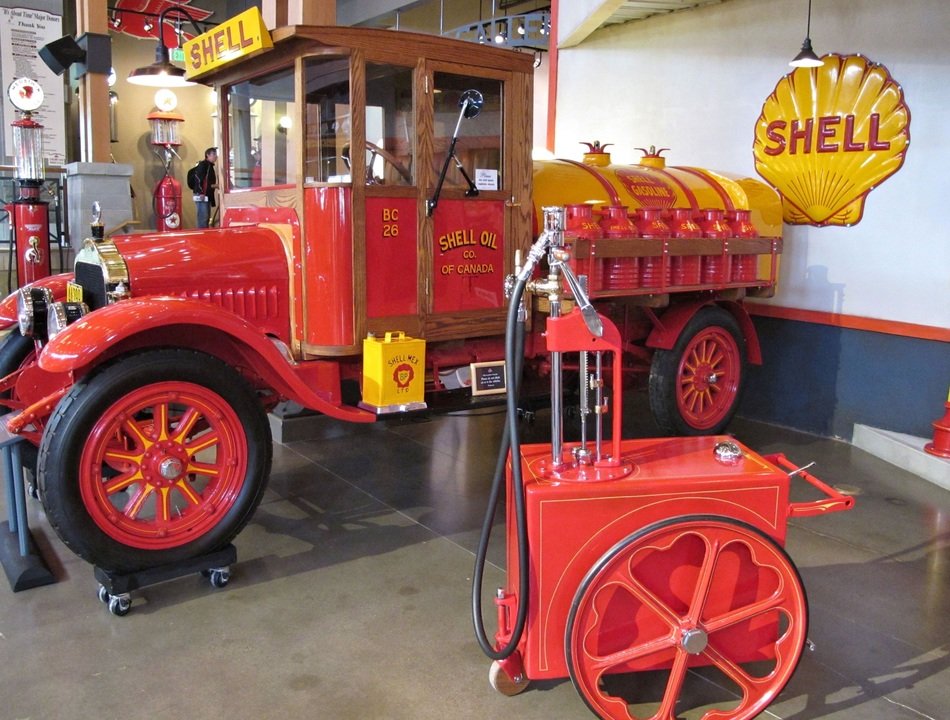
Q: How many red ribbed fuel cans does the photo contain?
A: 6